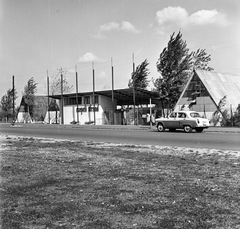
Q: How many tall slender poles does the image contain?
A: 7